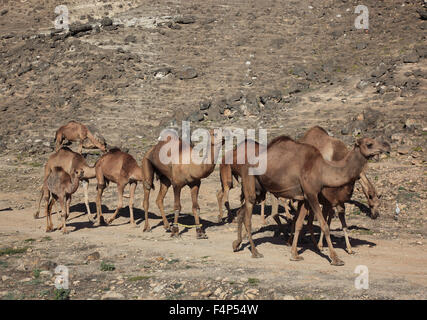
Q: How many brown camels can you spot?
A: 8